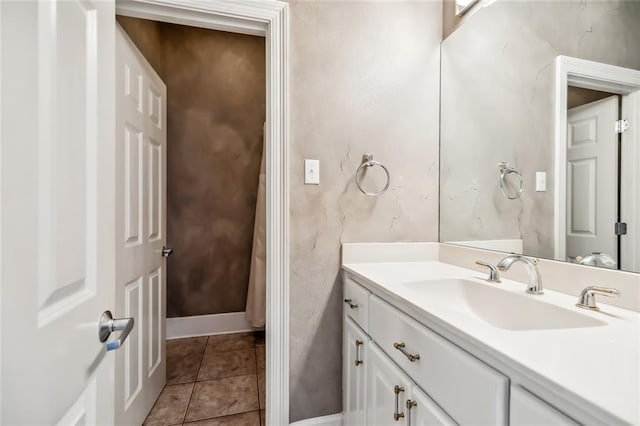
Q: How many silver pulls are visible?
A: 5